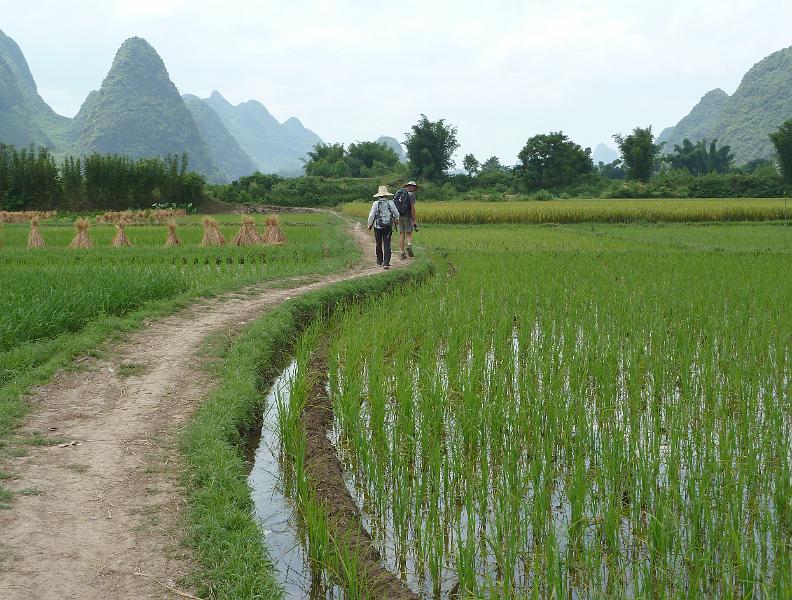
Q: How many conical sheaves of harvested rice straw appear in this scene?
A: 7